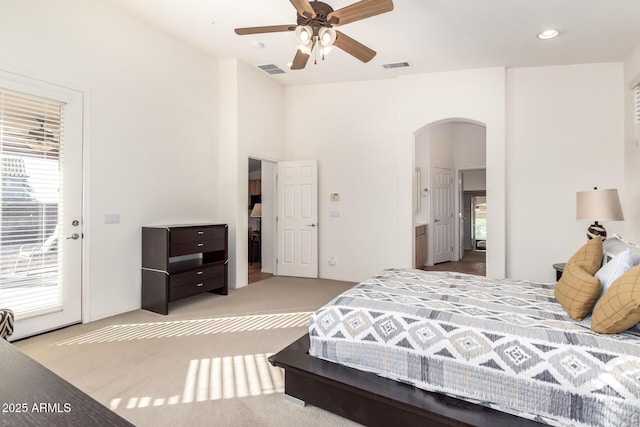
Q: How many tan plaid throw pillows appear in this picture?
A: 3